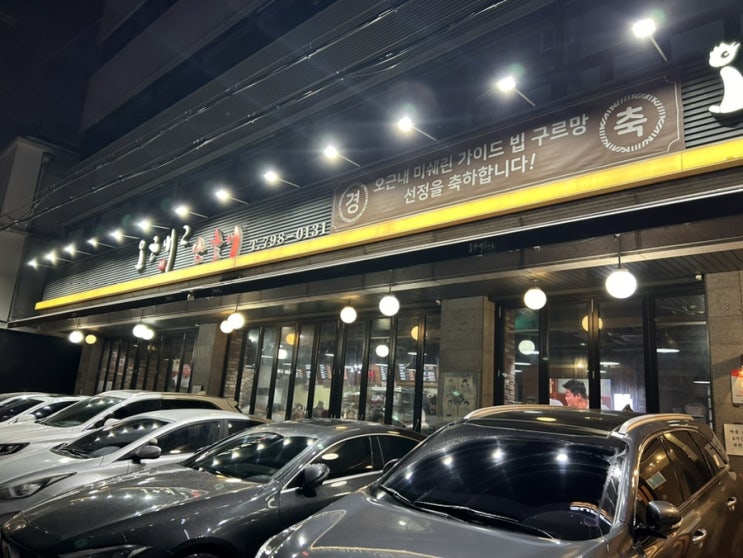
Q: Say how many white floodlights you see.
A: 13